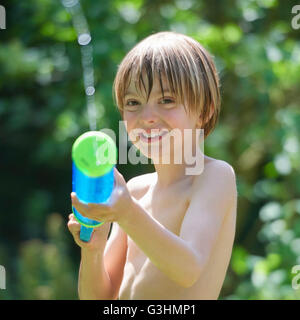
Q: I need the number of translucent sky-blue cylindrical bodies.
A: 1